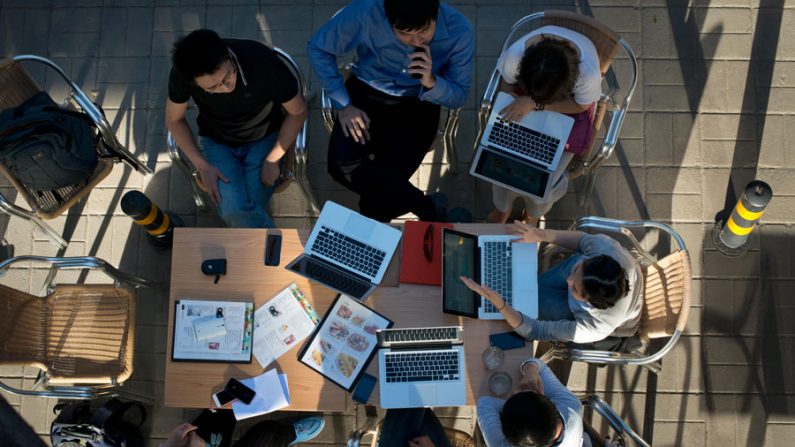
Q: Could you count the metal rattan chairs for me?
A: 8